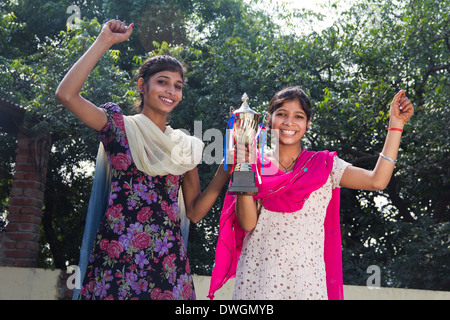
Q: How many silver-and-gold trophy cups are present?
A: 1